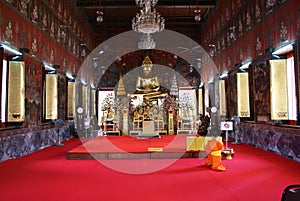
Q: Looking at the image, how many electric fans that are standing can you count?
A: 2